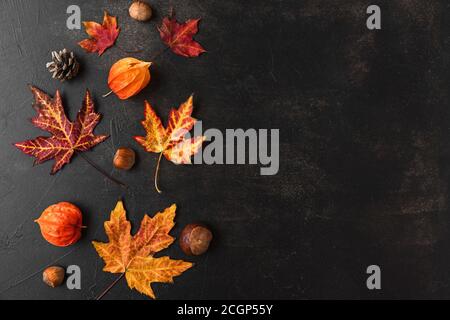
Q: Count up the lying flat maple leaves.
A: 5